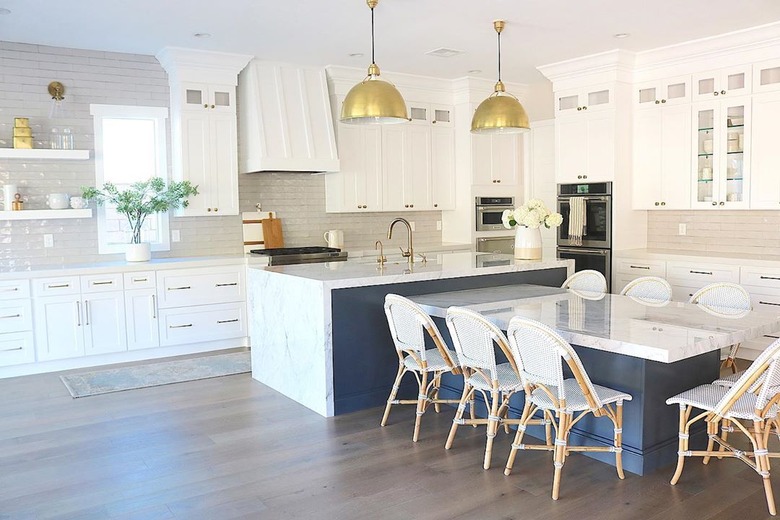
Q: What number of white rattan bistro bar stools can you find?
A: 8